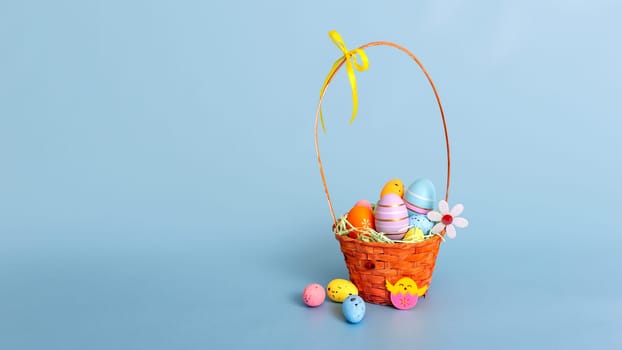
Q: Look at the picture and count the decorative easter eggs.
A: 9